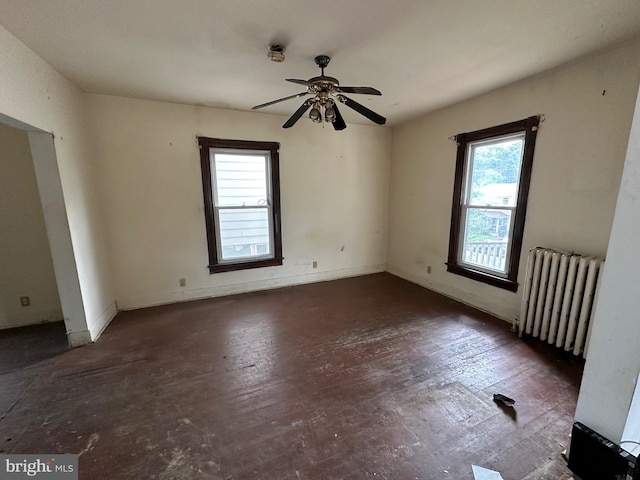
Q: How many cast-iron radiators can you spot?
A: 1